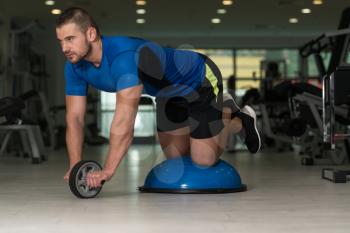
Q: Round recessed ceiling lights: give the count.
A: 11